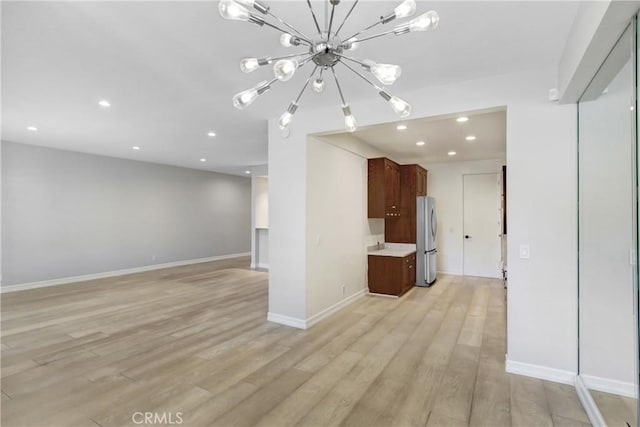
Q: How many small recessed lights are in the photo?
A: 11